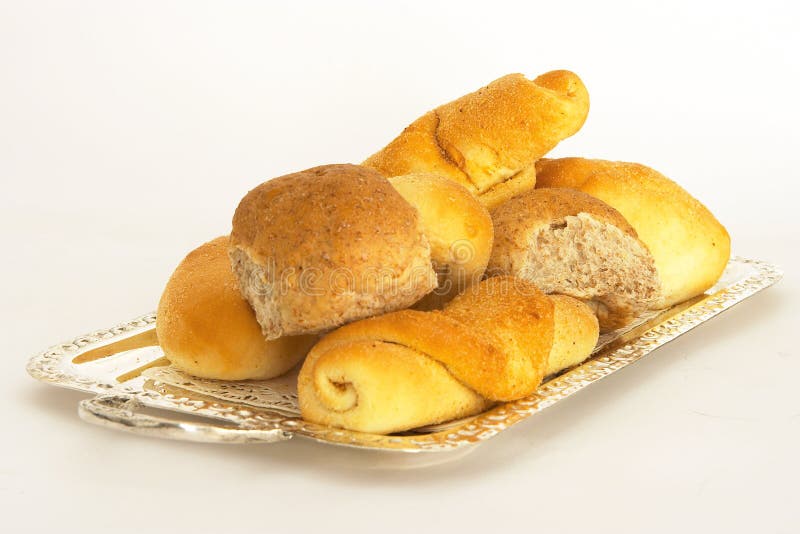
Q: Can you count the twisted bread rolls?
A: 2